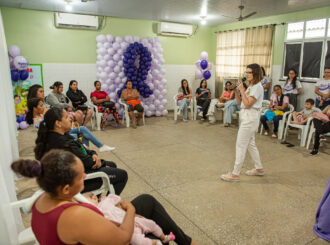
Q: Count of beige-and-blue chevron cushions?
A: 0